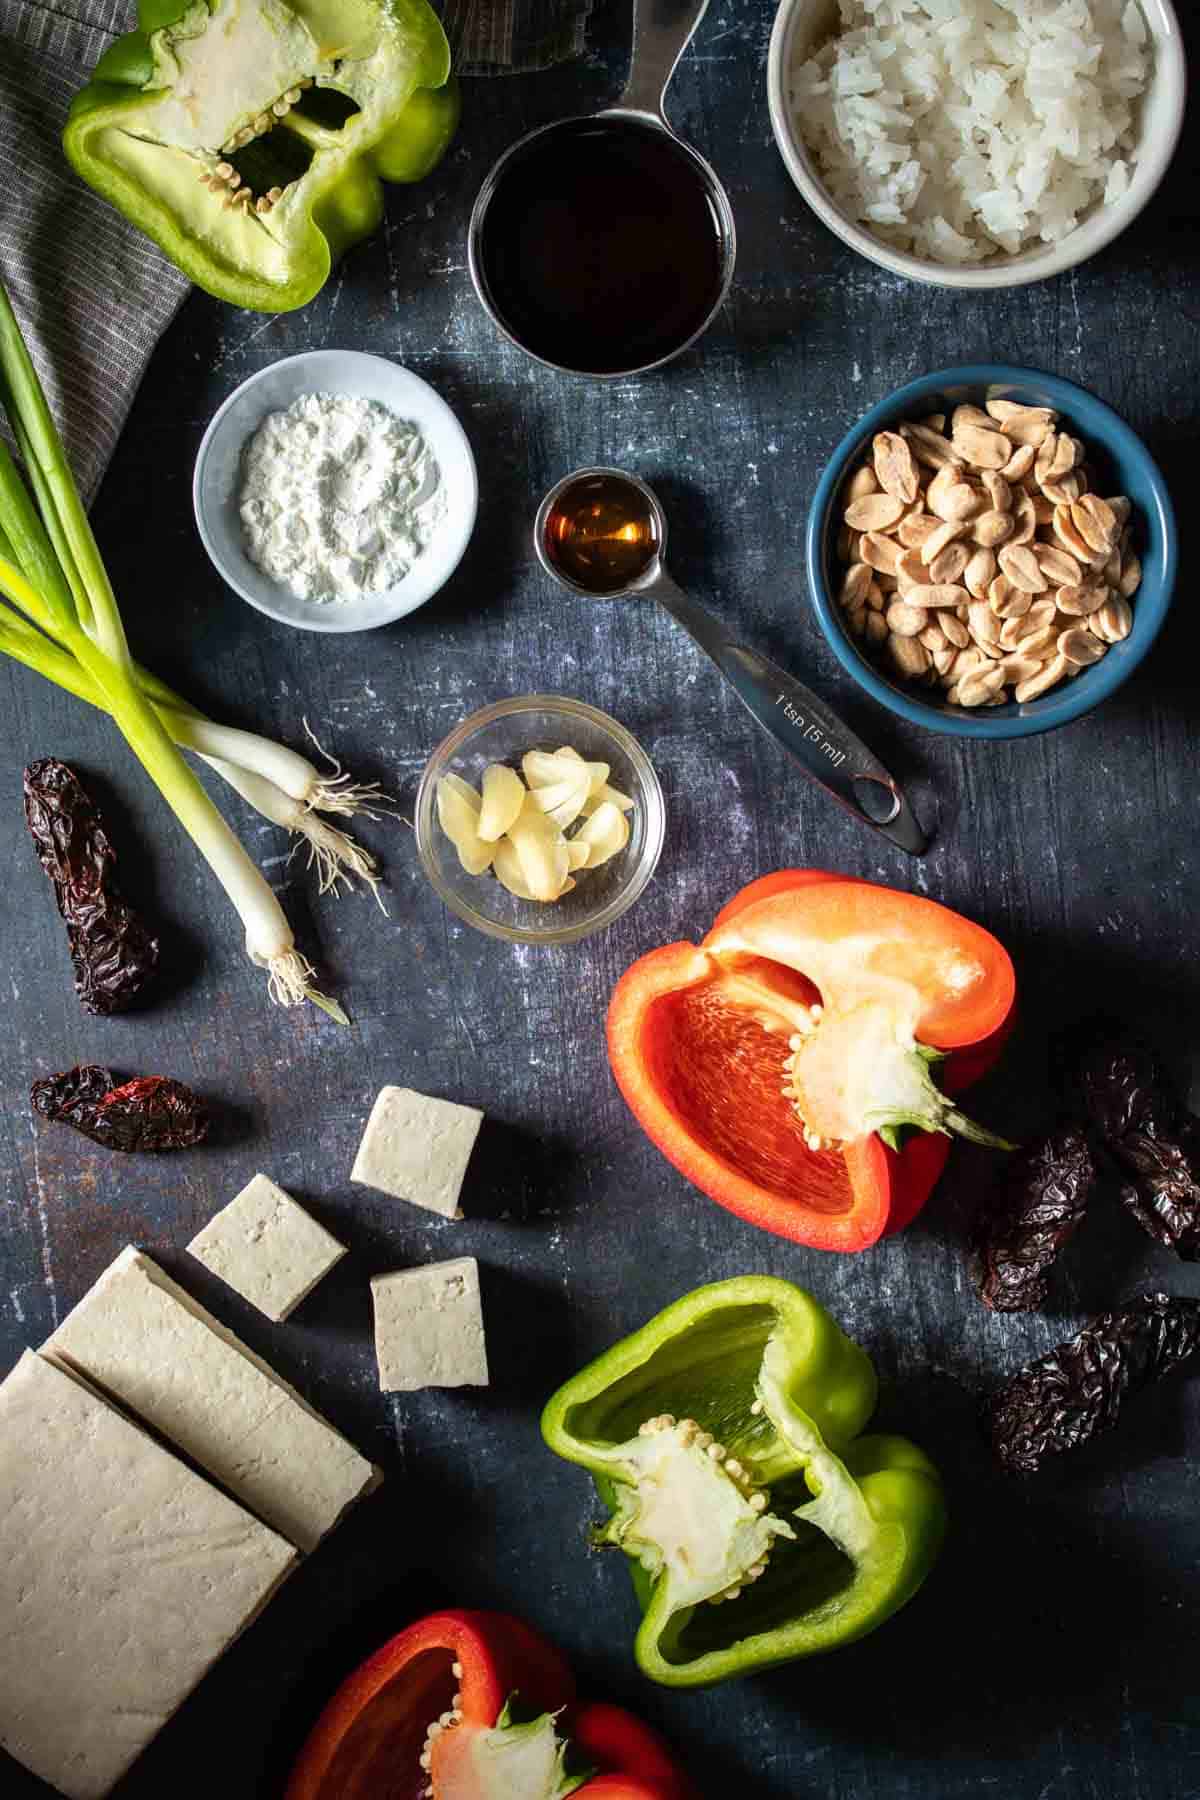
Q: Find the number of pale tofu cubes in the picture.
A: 3